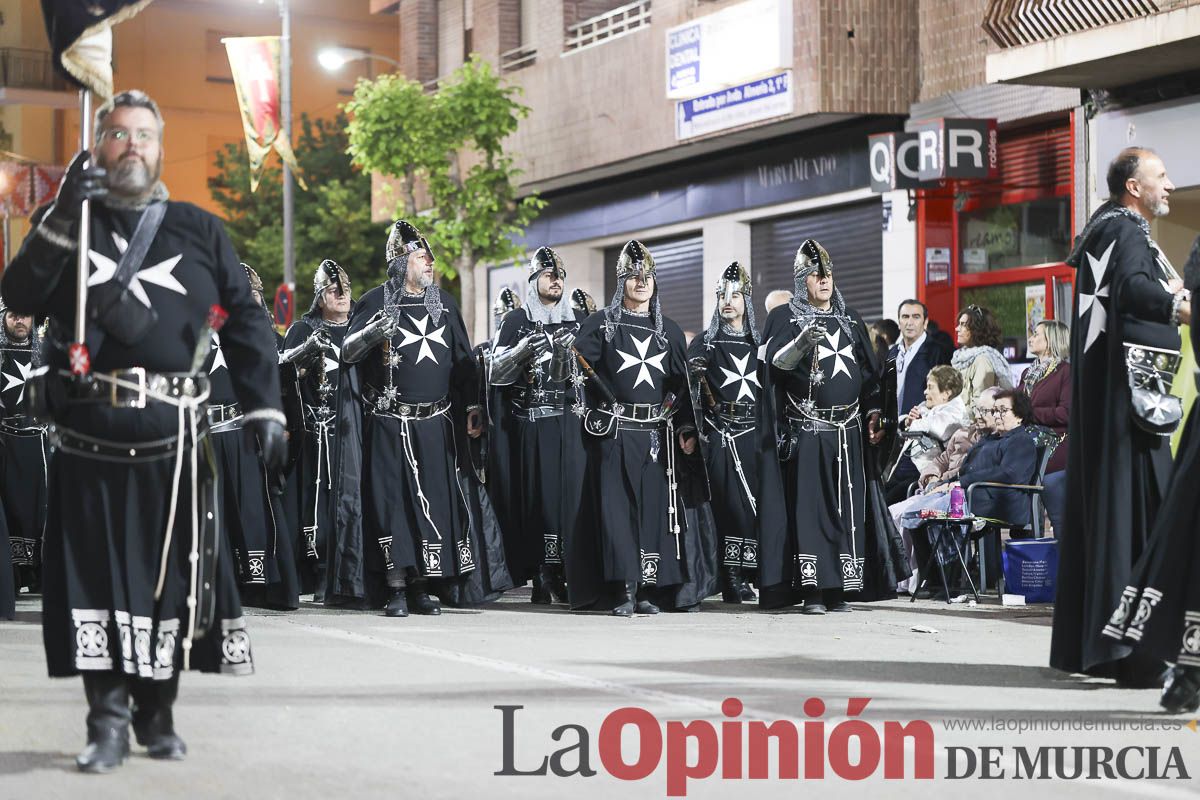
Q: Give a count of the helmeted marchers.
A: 10